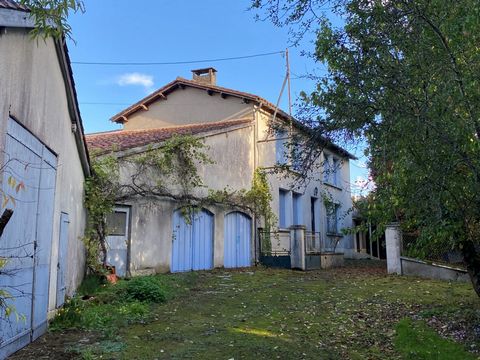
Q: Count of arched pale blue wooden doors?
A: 2